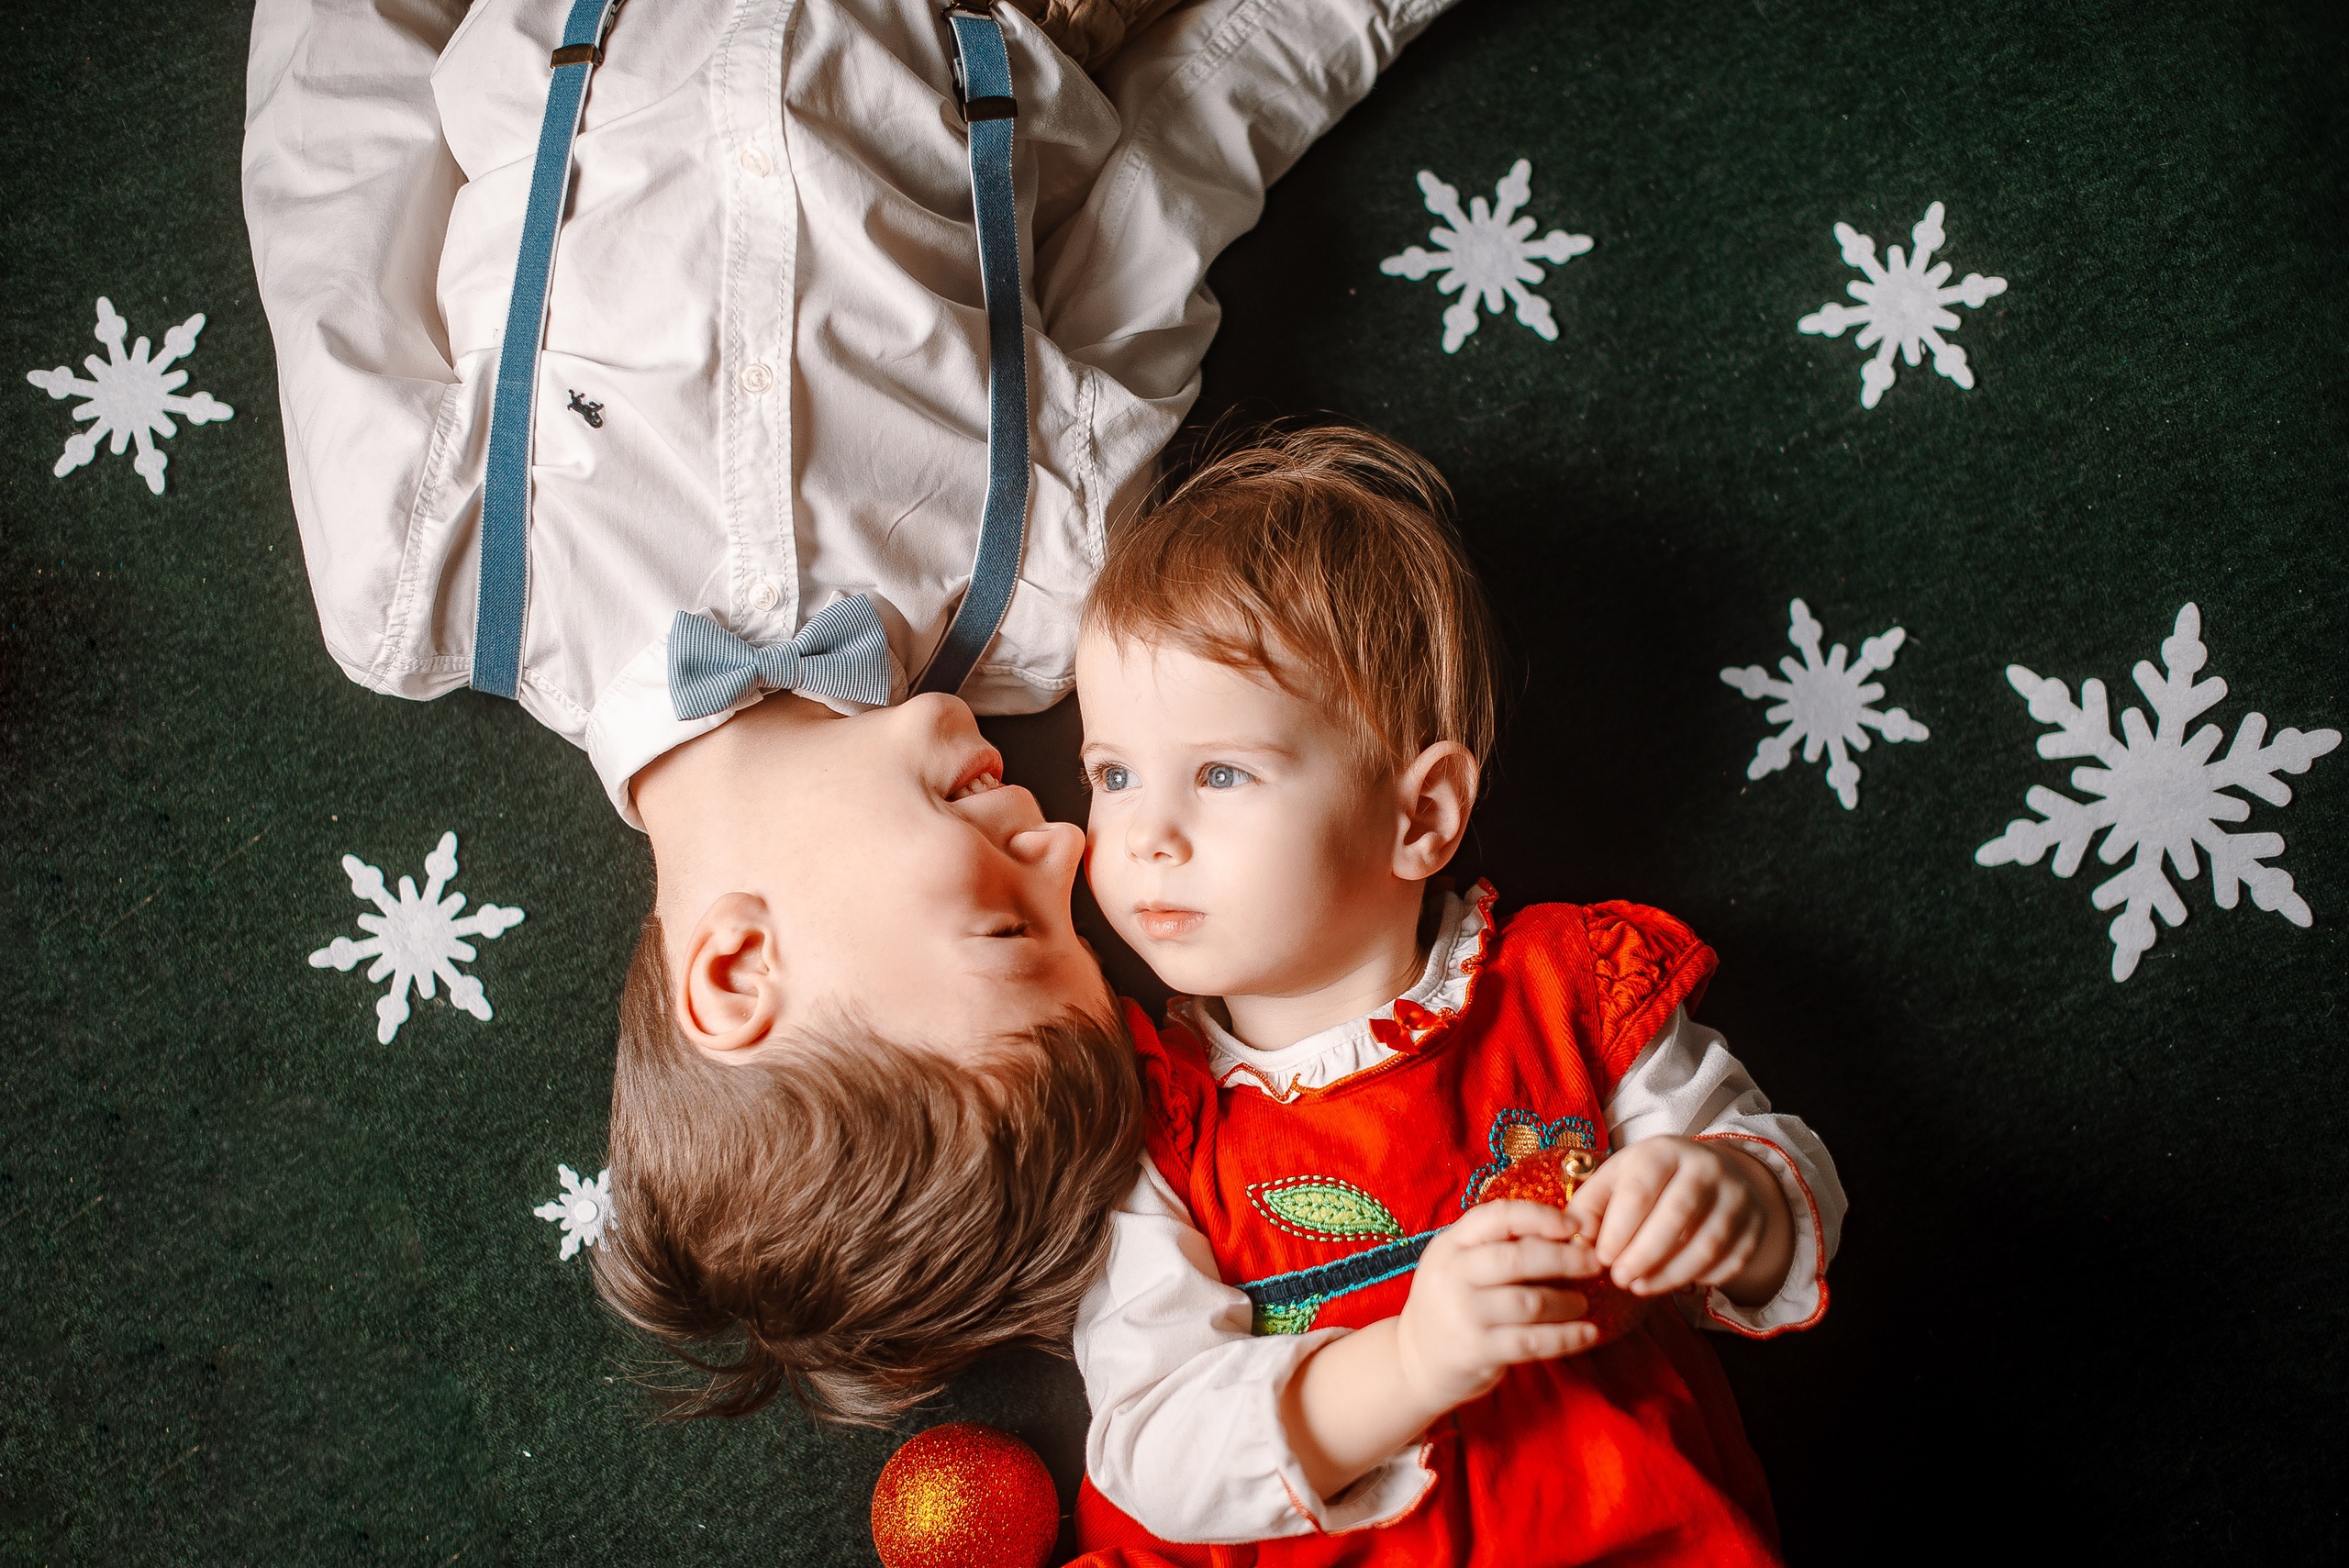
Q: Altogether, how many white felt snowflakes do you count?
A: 7